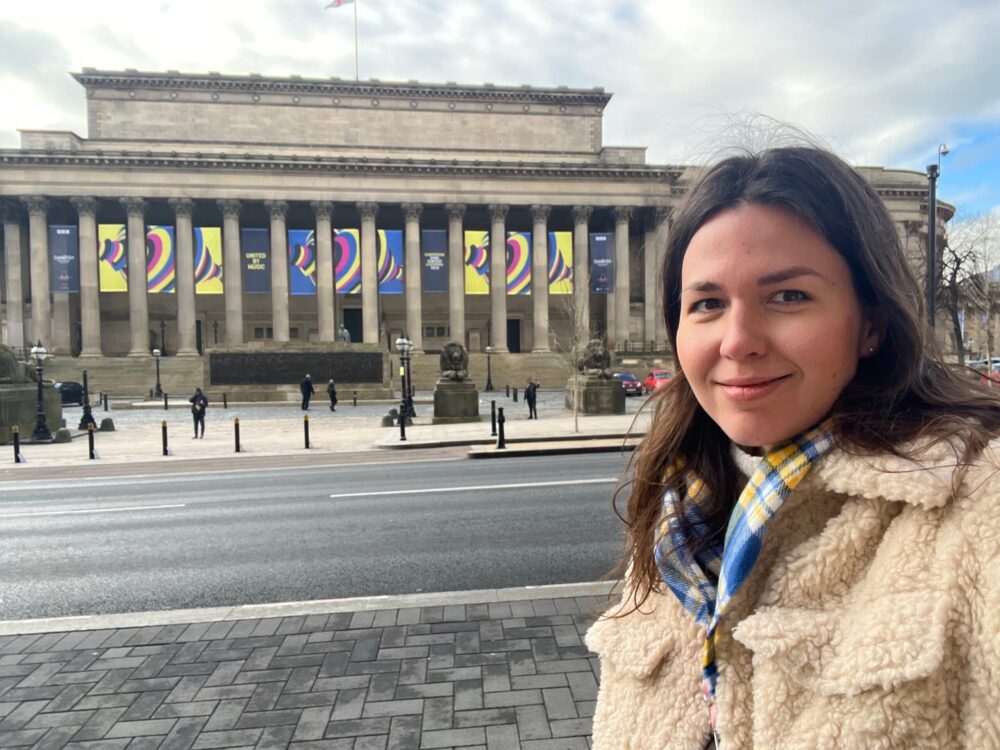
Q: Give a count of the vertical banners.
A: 13